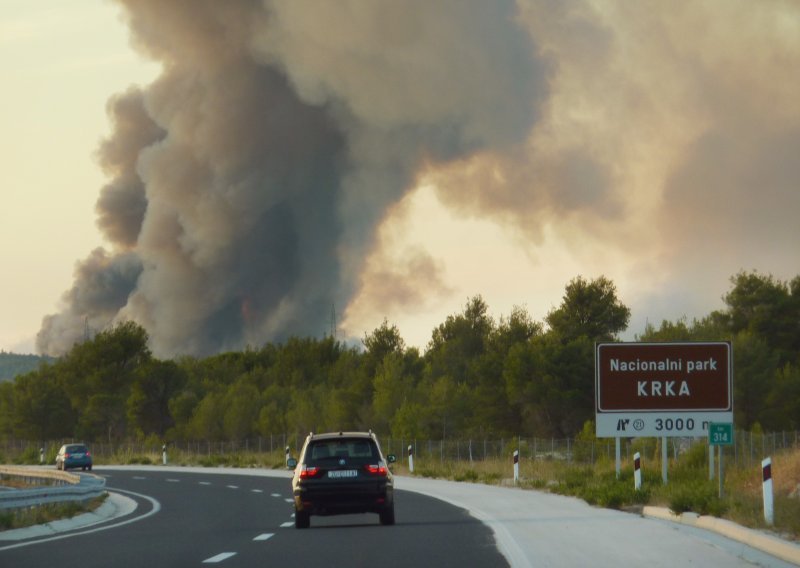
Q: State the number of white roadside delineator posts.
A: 7